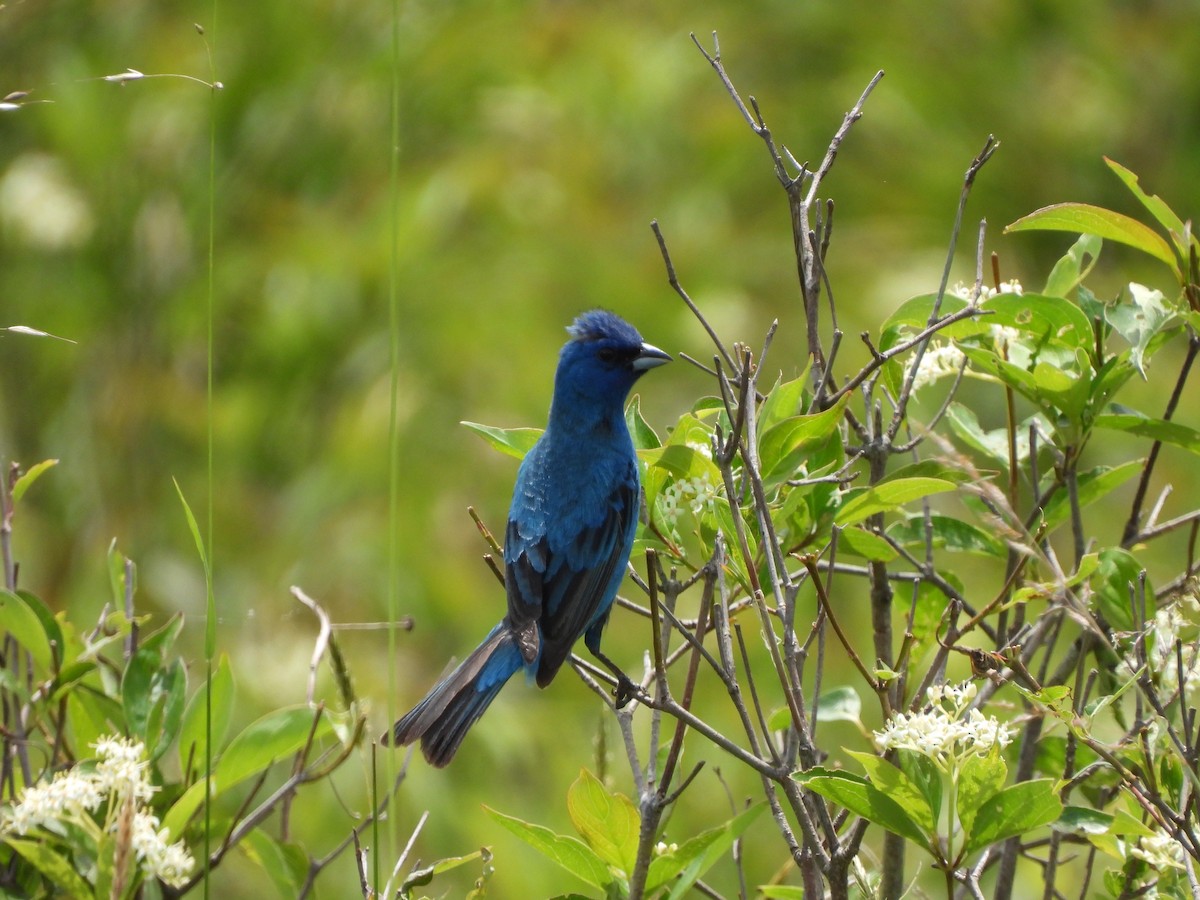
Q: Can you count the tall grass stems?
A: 2